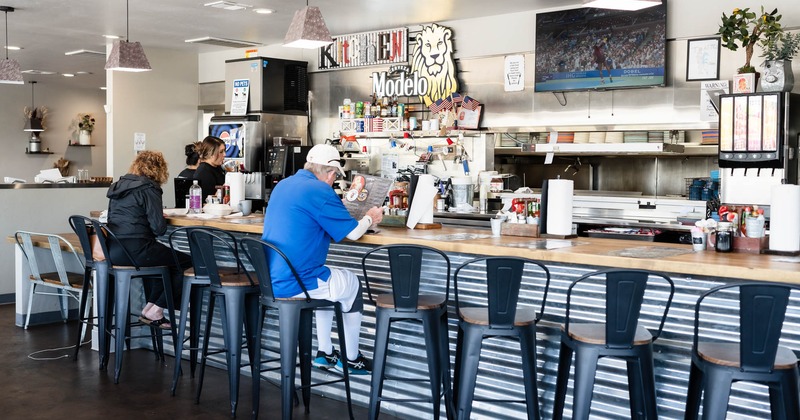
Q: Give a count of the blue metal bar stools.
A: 9